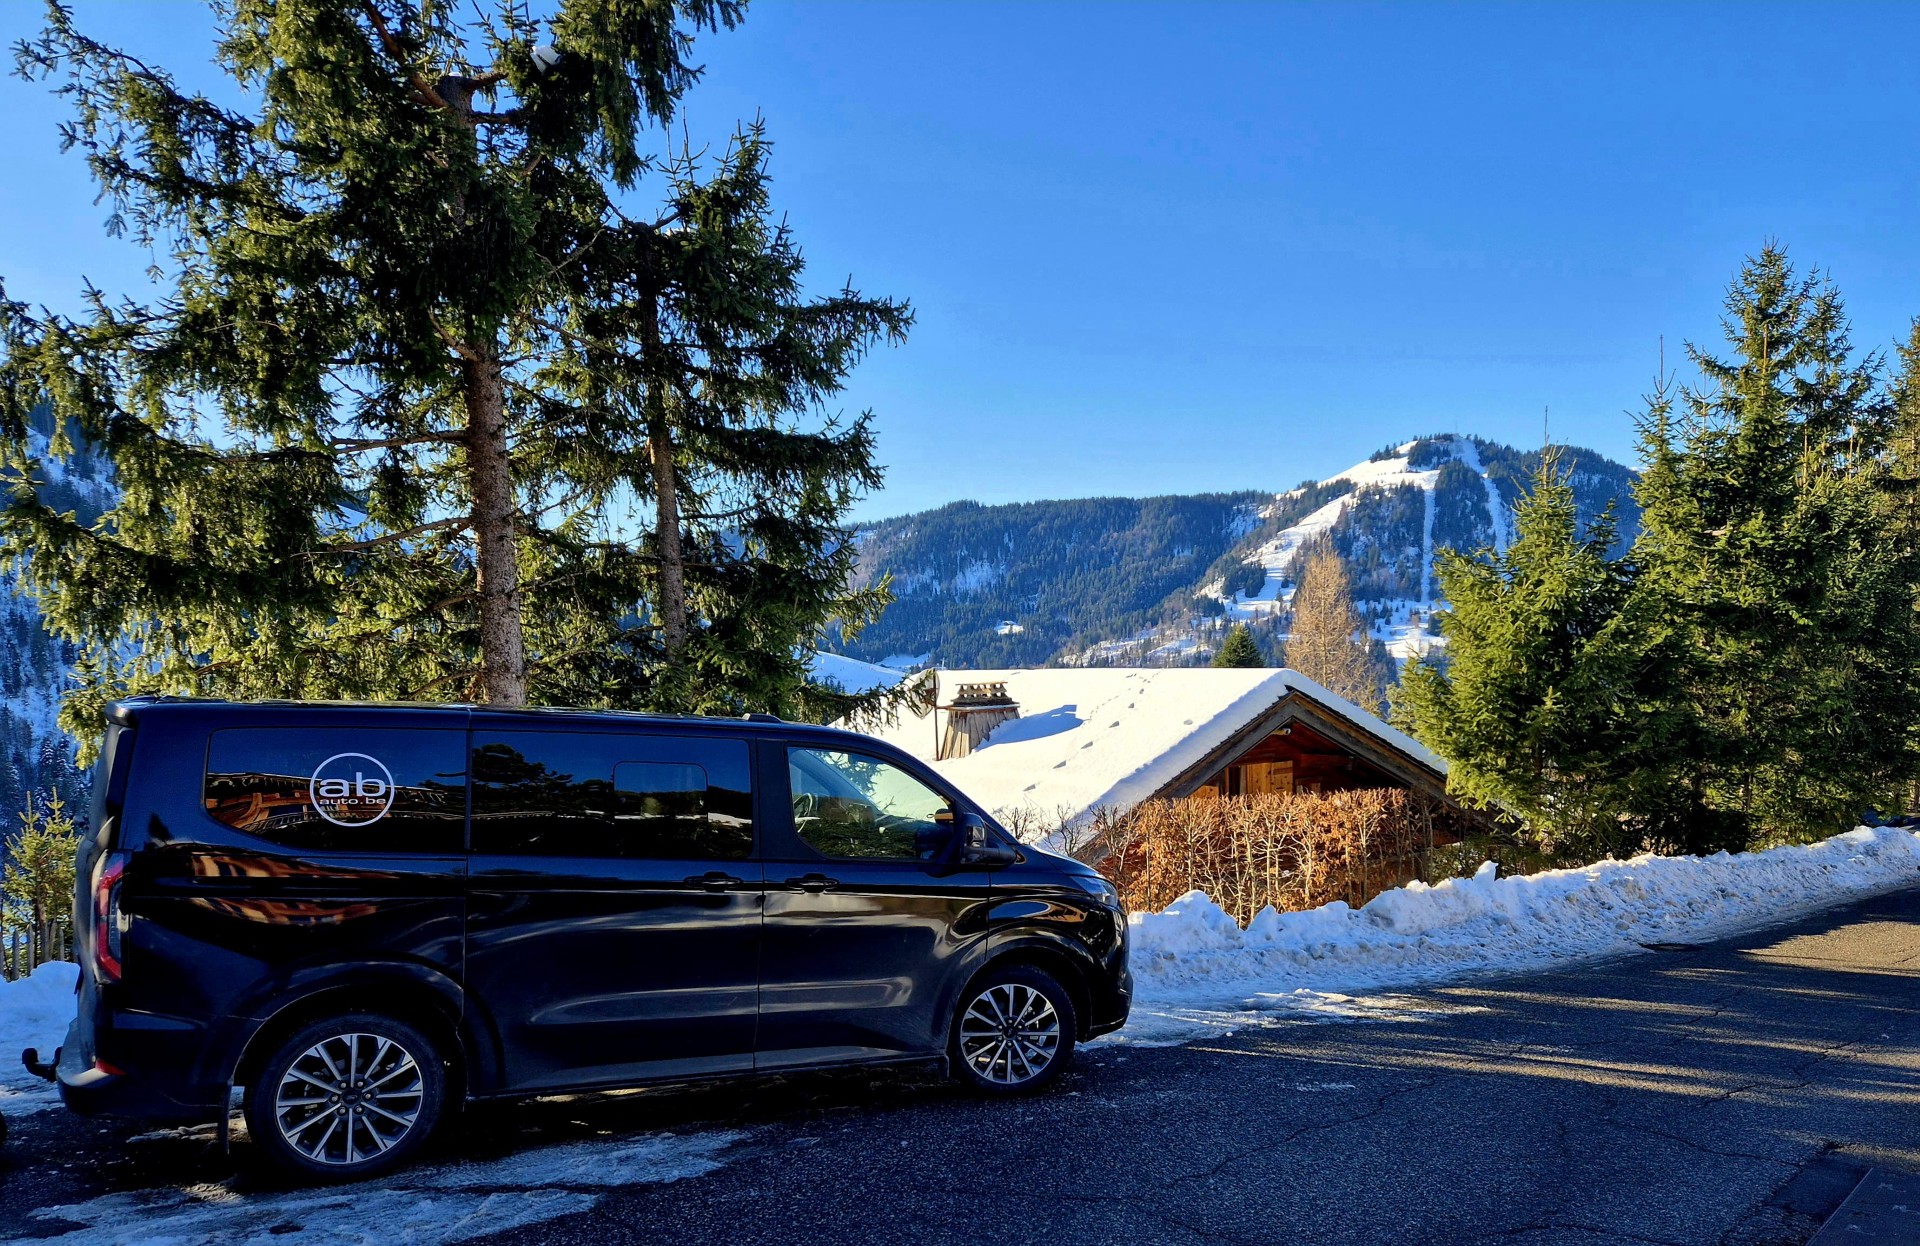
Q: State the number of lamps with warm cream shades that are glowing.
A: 0